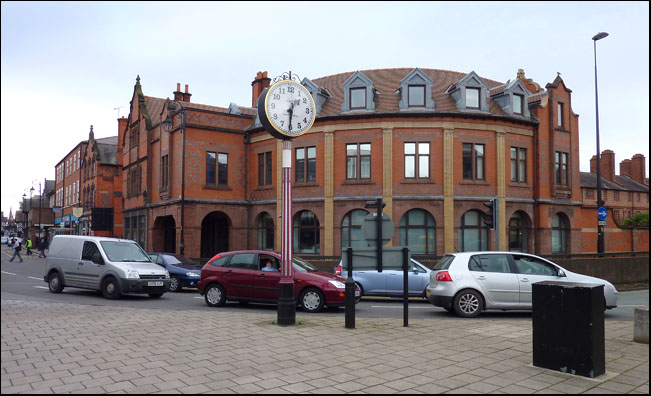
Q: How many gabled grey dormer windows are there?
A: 5